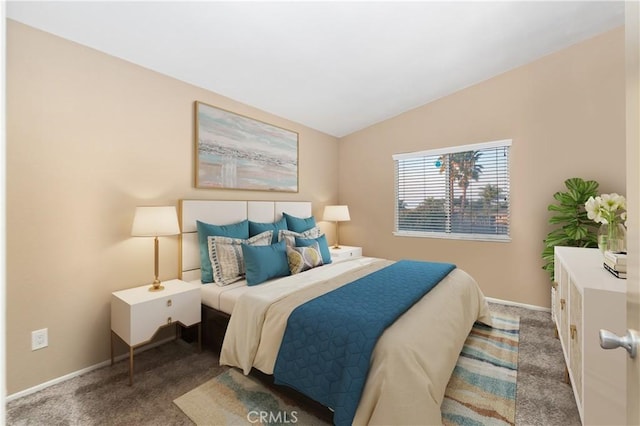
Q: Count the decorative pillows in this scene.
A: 8